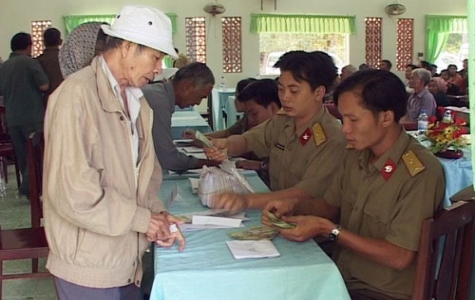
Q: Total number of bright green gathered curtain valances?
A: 3